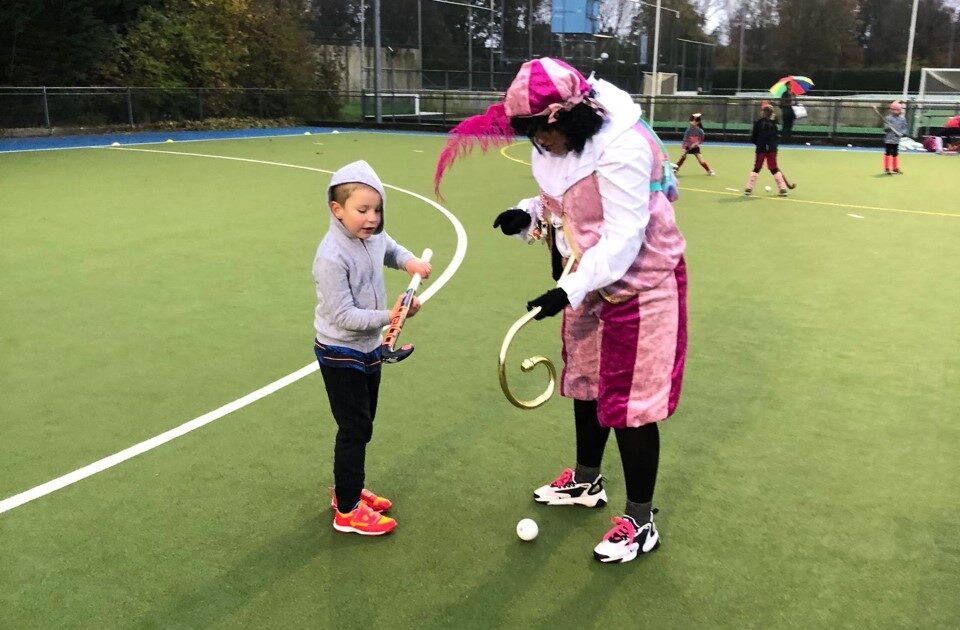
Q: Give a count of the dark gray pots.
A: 0